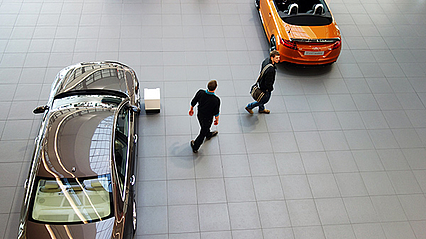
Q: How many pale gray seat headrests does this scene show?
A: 2